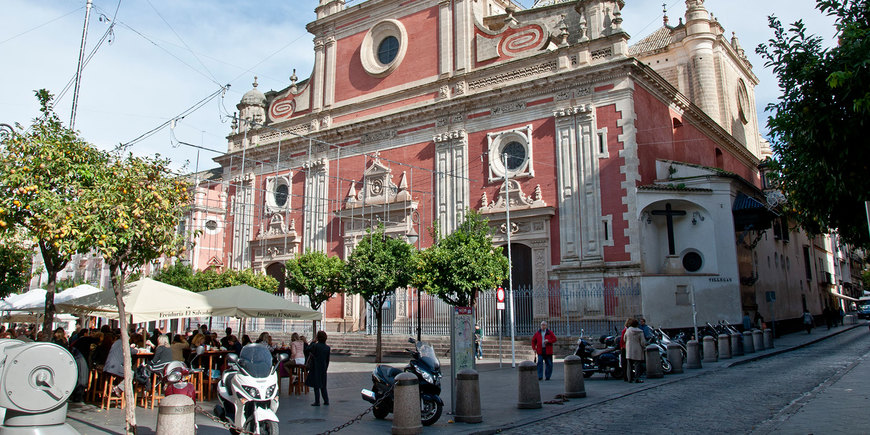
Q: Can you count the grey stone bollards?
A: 14